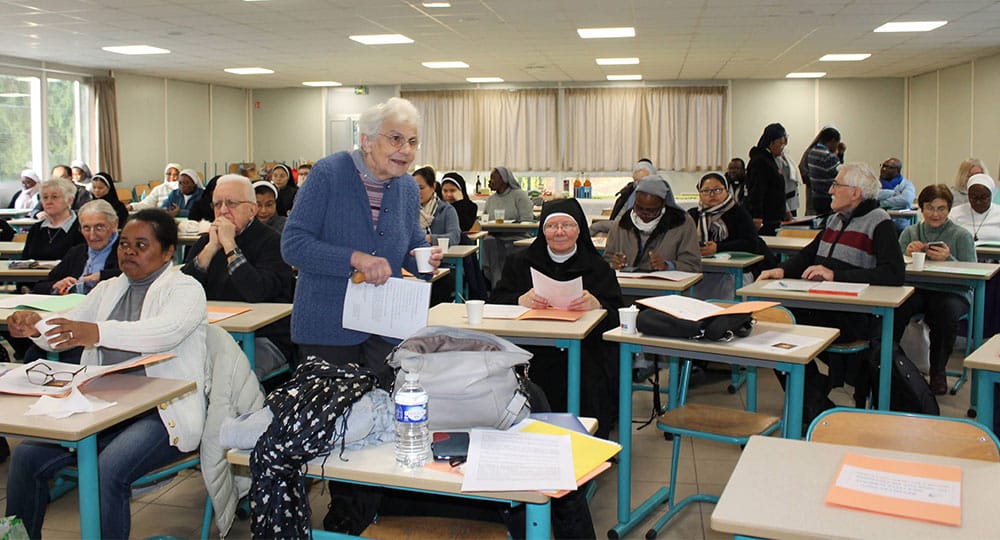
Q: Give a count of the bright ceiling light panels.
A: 13